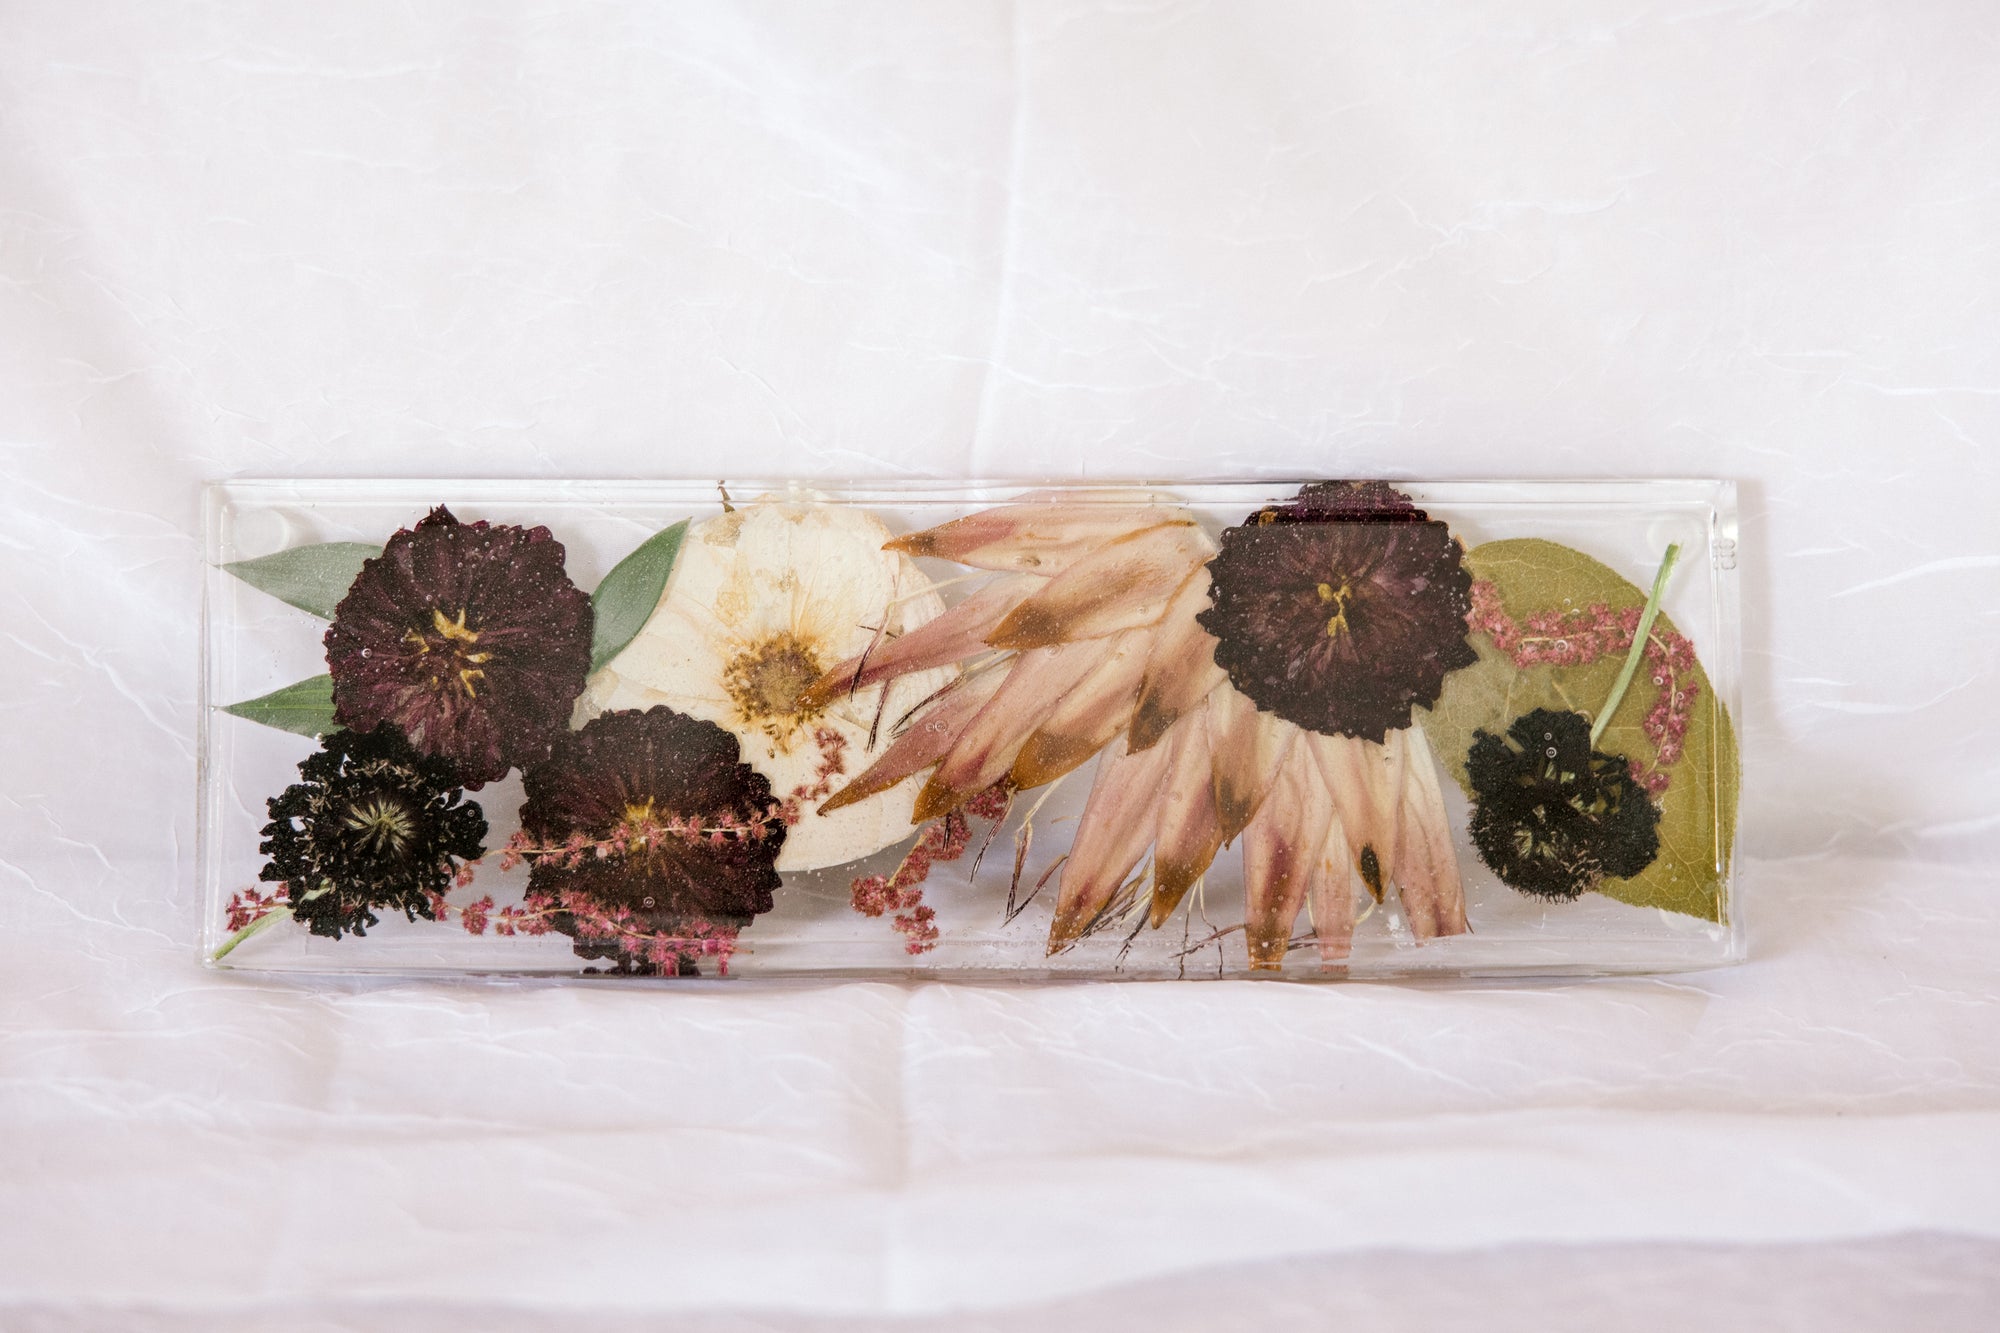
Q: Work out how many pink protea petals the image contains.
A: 14